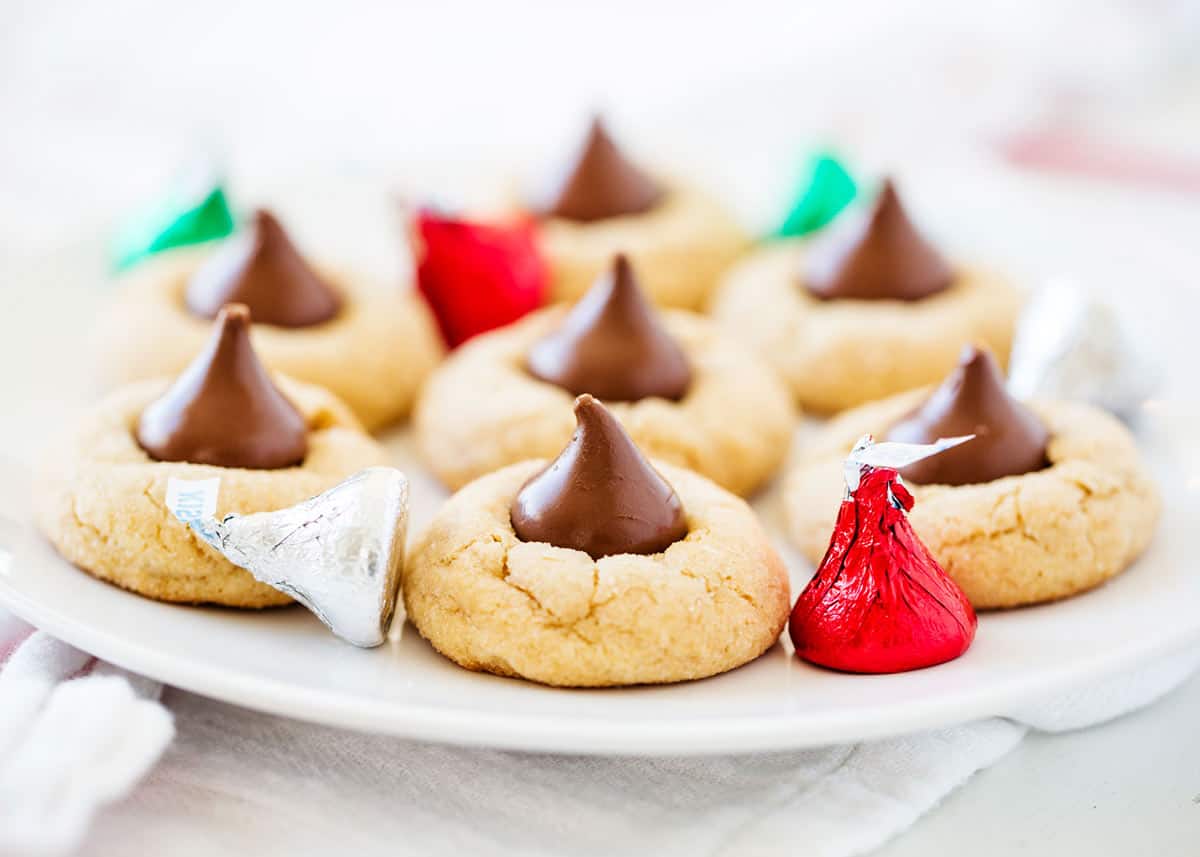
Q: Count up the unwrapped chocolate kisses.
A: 7